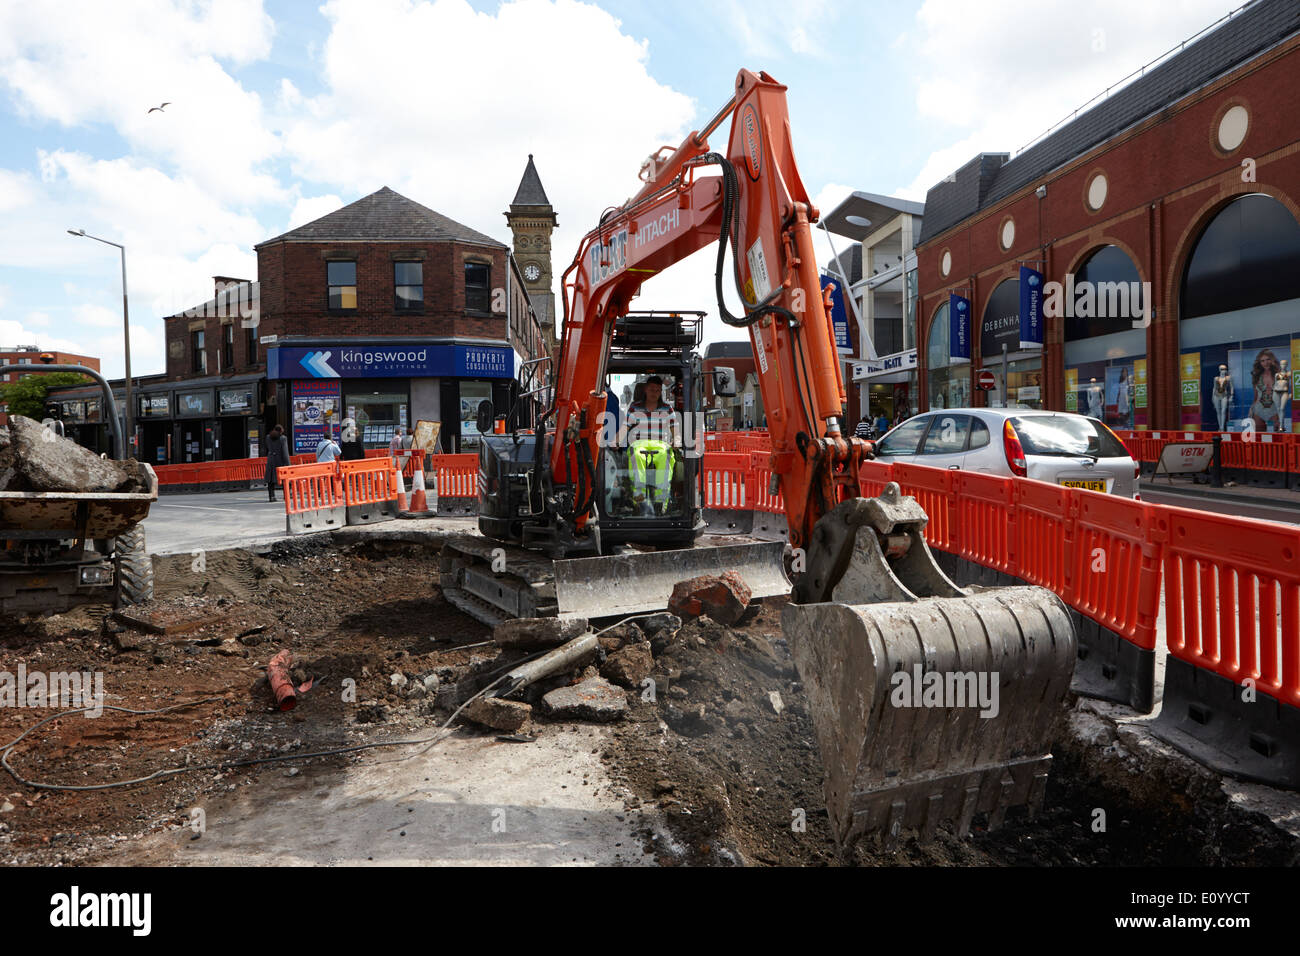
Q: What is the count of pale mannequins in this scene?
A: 4